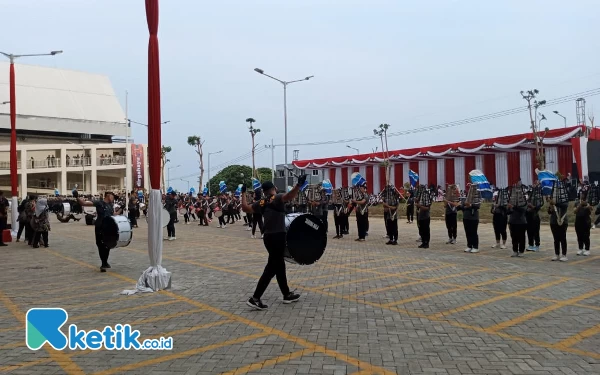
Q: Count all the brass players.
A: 0